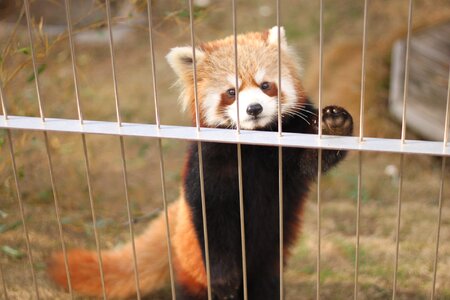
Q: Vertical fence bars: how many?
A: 12